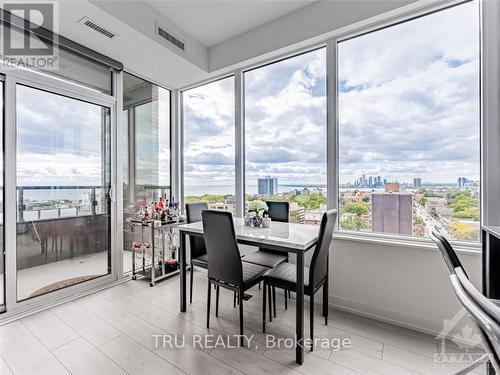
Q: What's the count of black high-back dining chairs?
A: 4